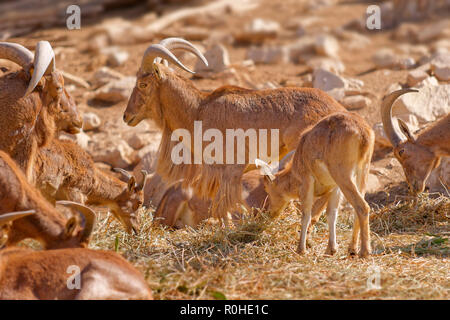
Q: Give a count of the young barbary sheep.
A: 2